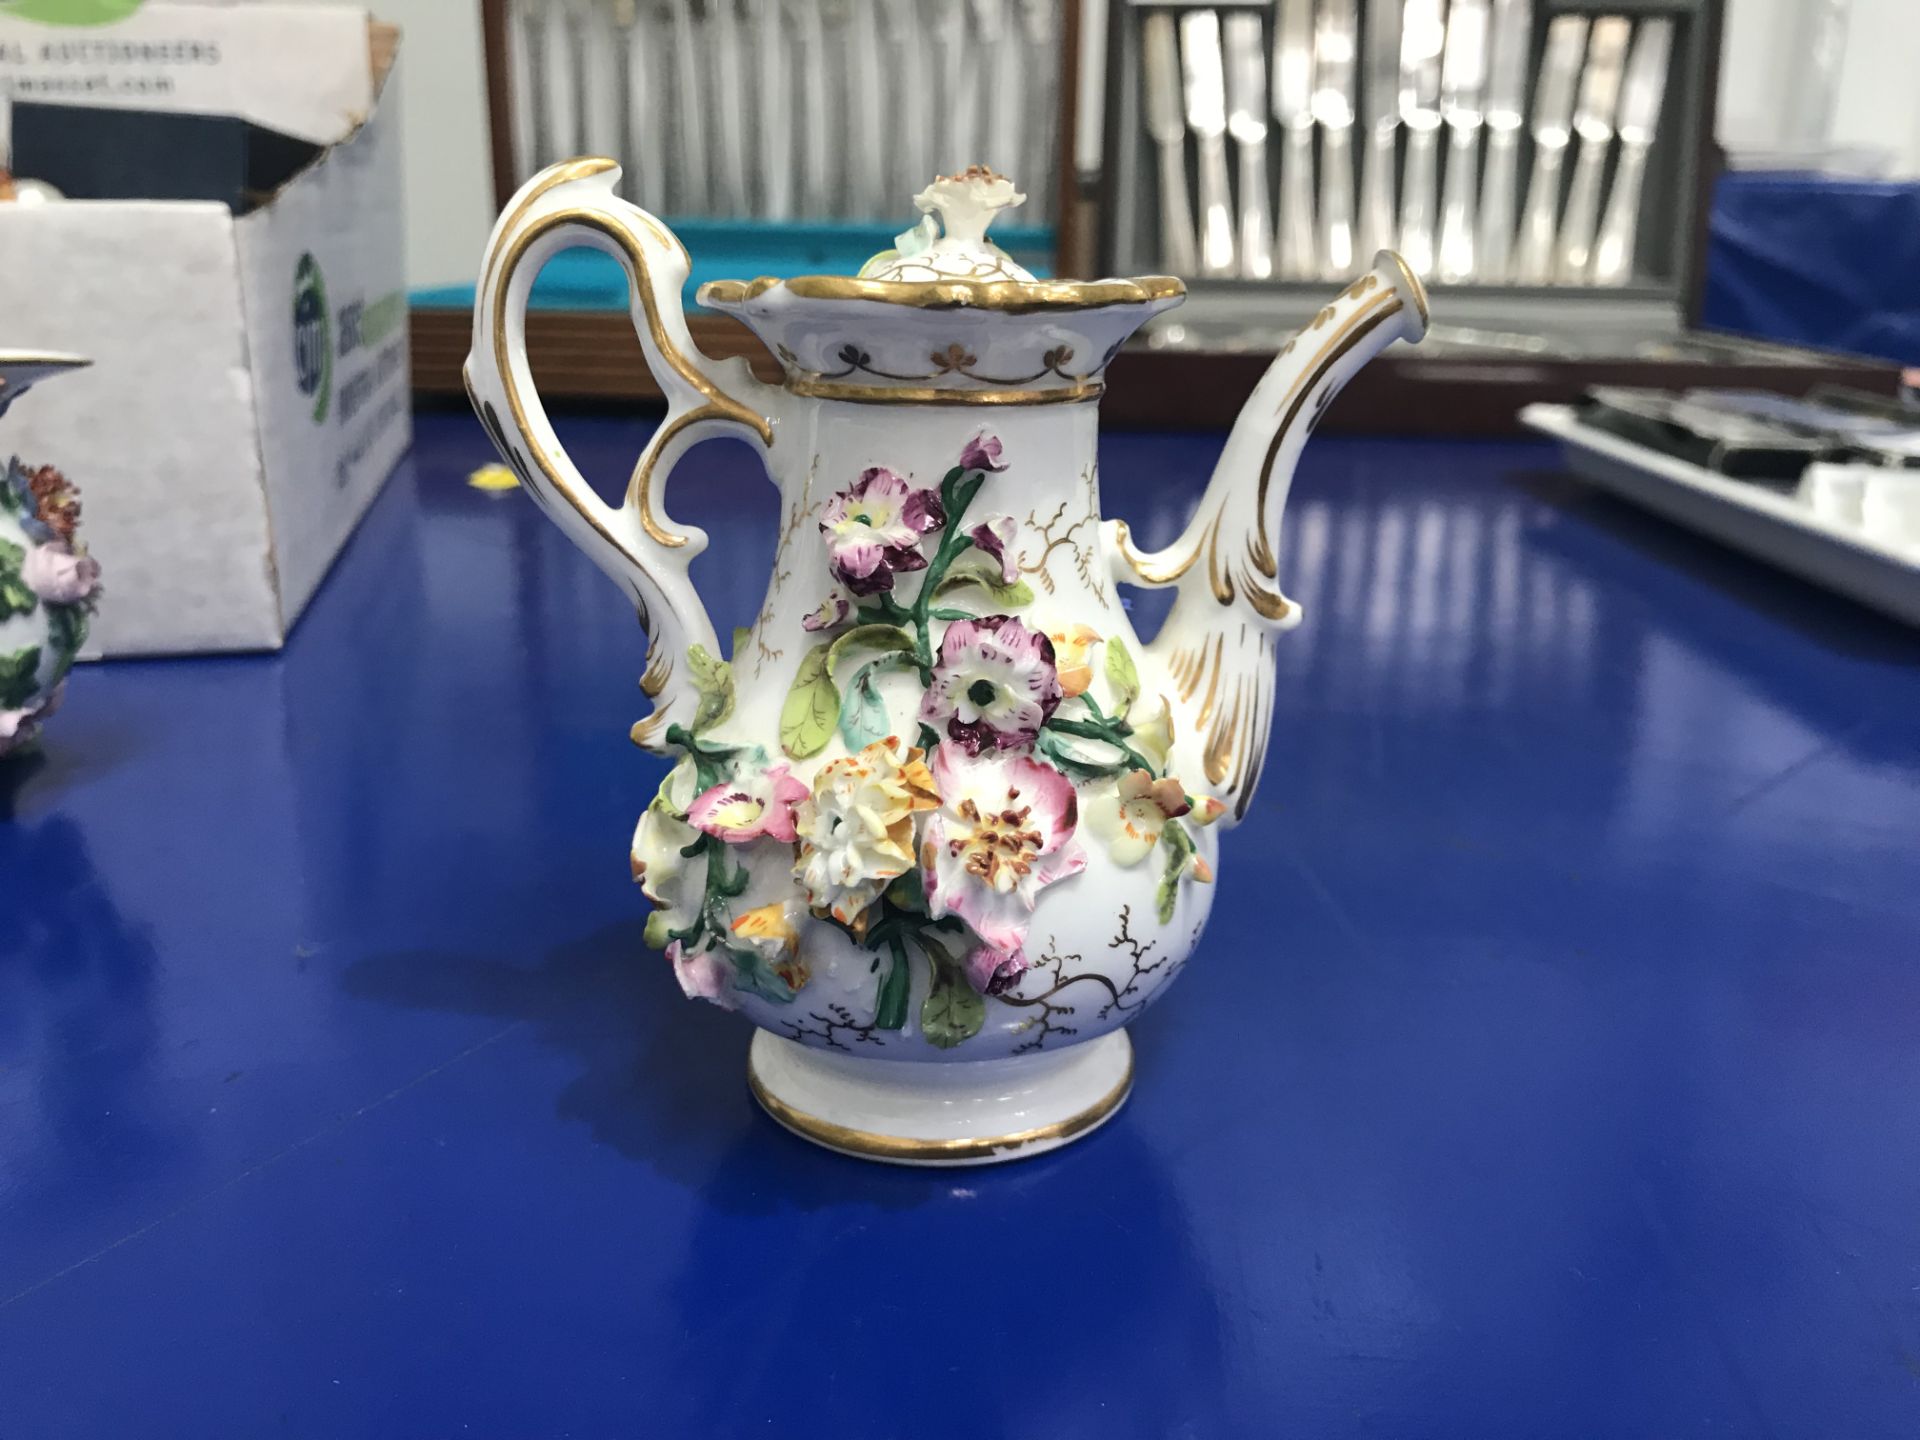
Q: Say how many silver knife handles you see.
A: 12